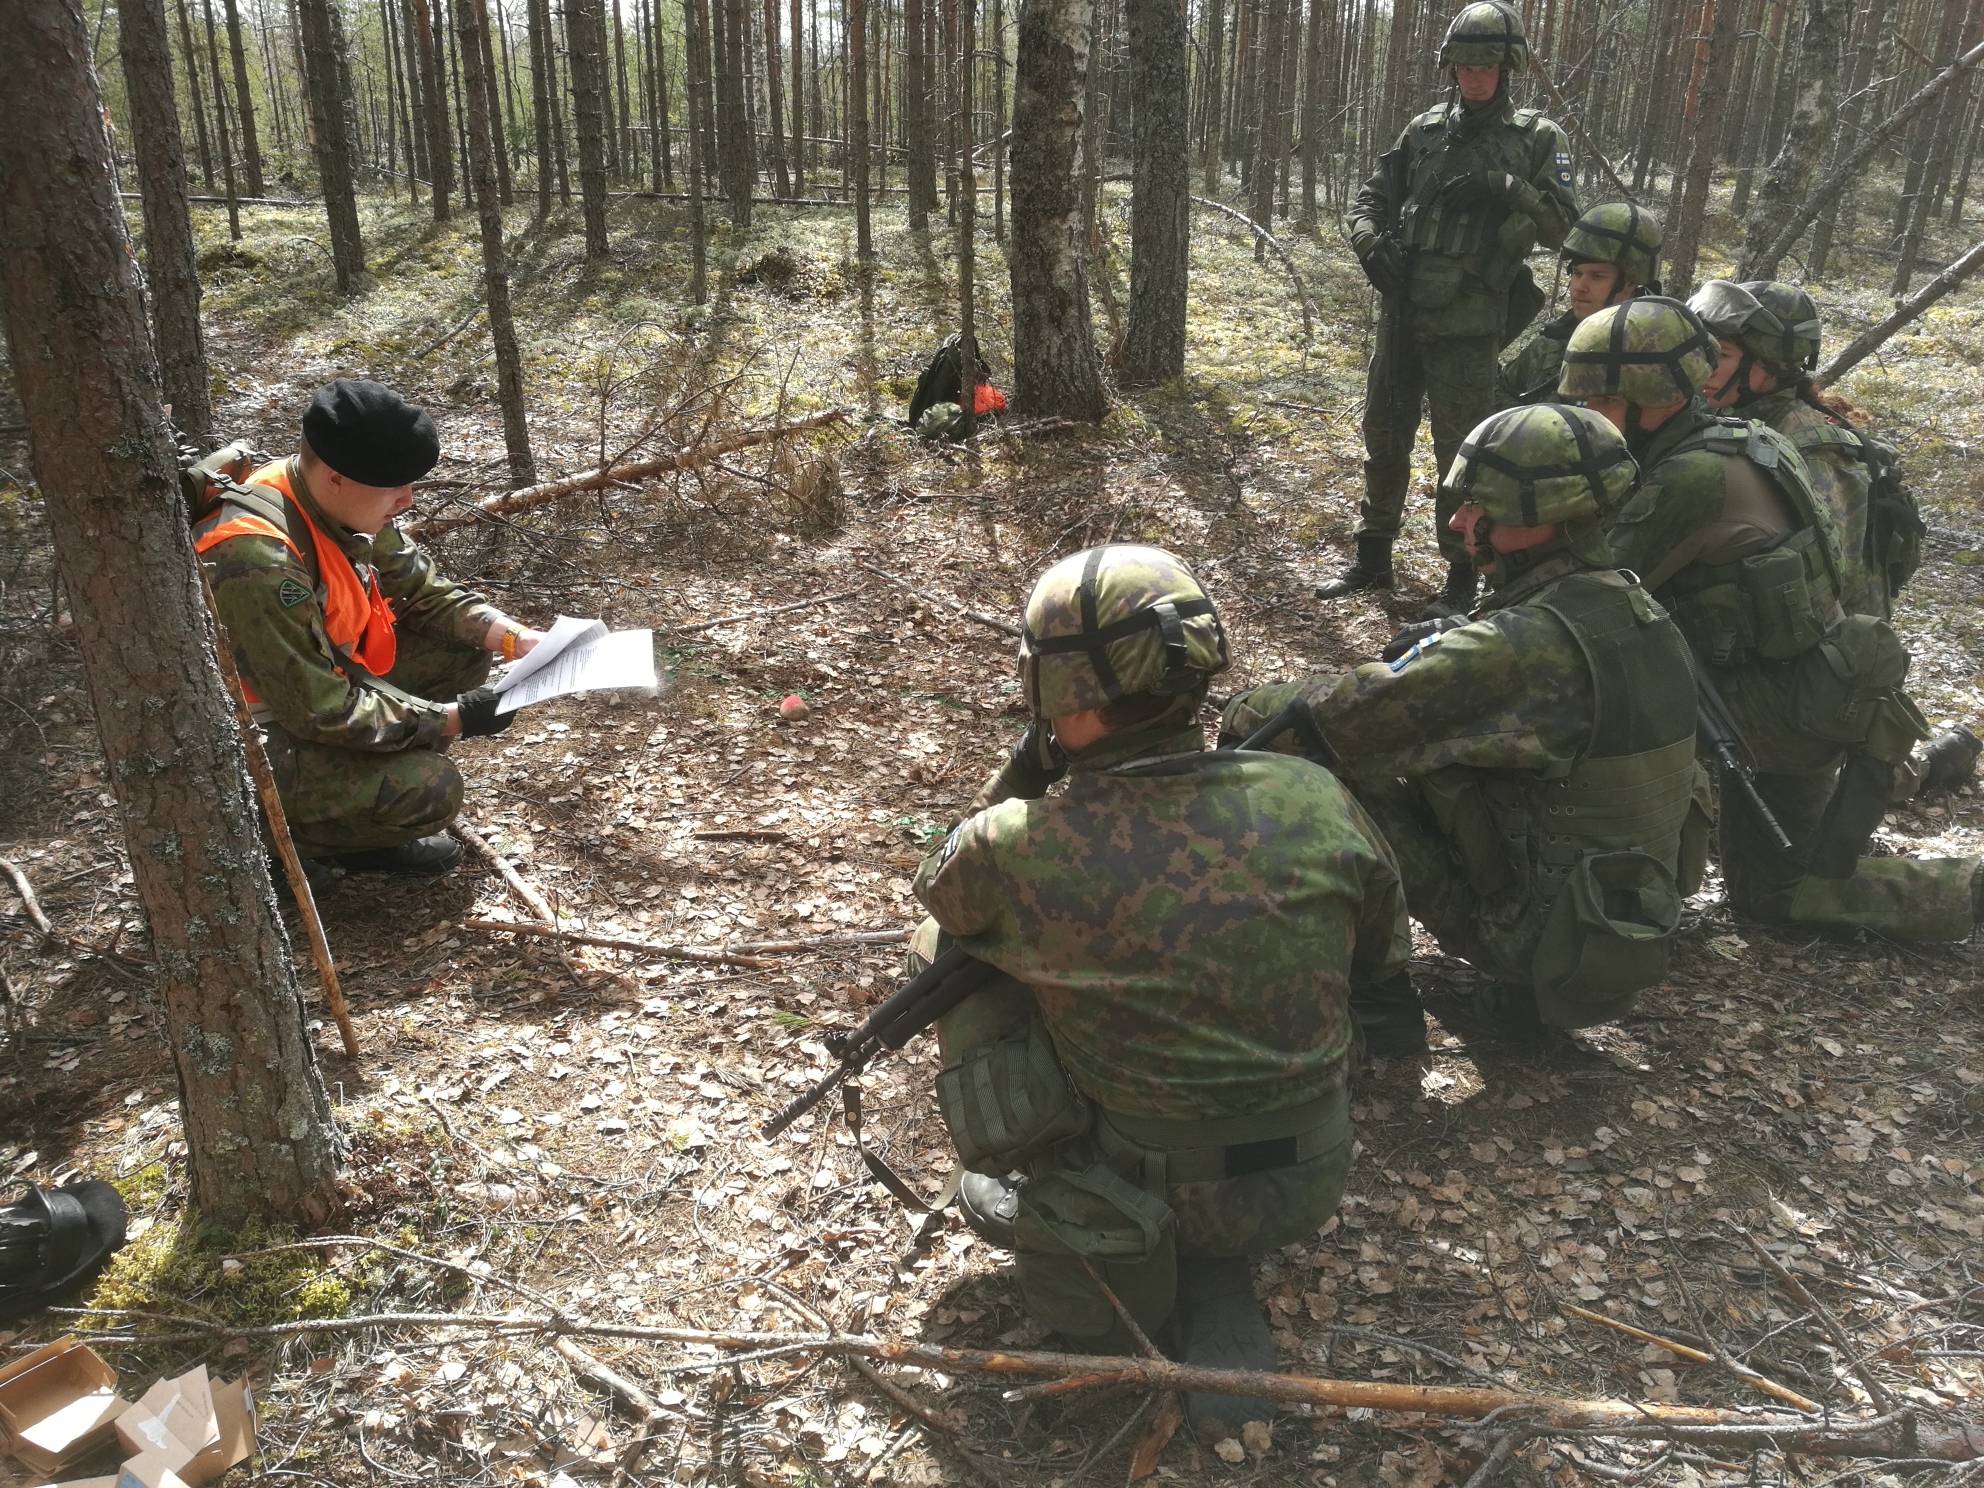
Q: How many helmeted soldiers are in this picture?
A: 6